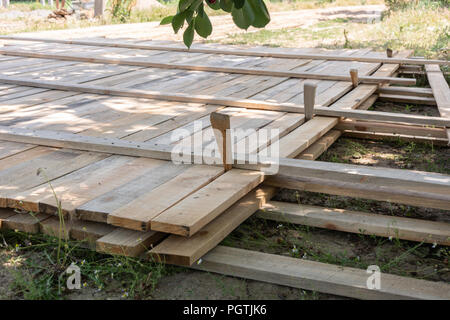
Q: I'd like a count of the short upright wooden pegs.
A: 4